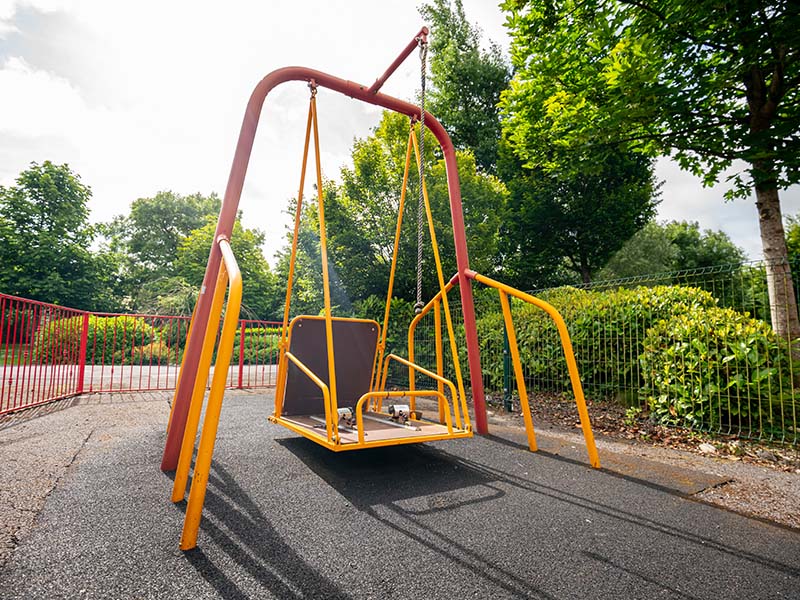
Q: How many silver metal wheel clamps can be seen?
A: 2